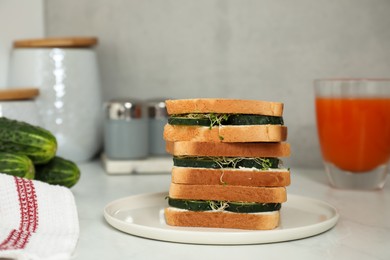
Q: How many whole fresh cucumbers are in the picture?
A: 3